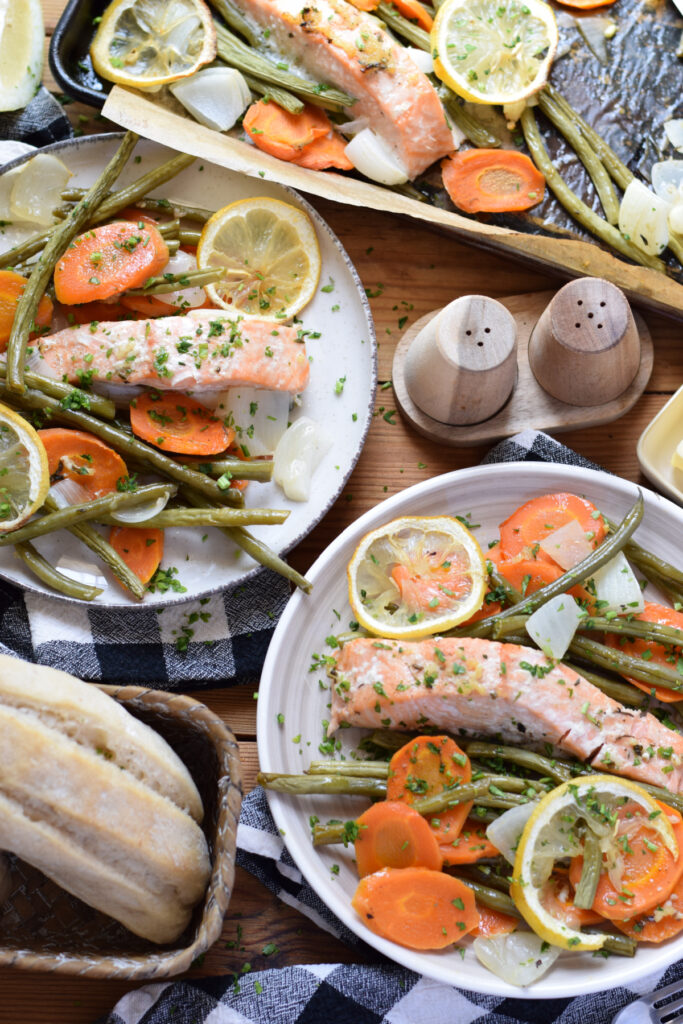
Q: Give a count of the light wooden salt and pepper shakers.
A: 2